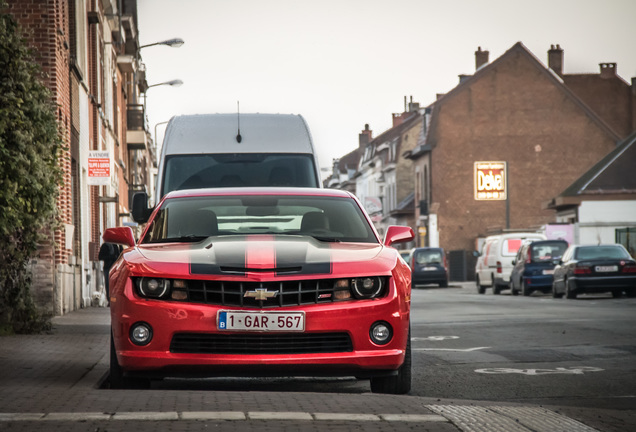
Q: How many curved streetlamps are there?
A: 3